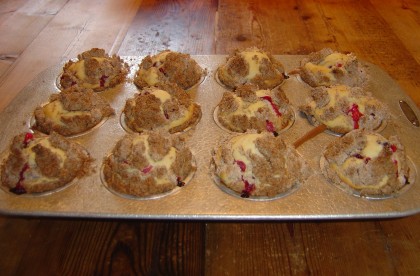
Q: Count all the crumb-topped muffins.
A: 12